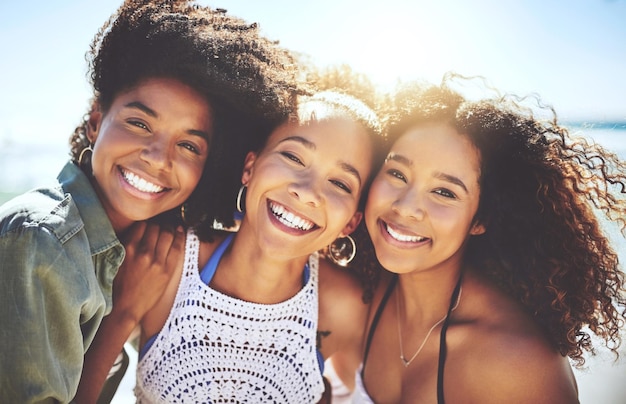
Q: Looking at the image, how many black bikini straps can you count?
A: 2